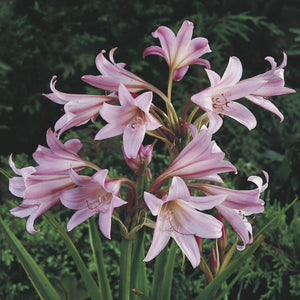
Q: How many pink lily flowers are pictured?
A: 12